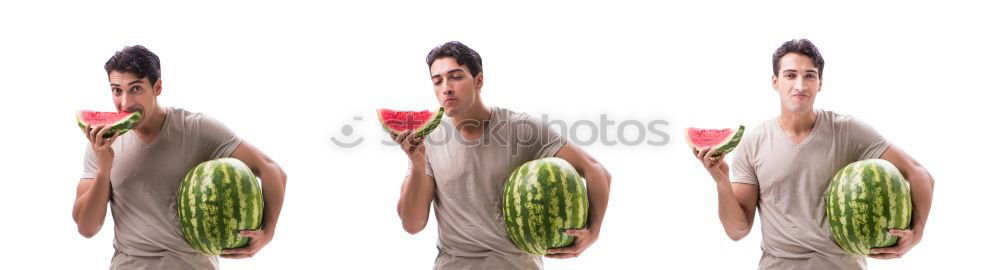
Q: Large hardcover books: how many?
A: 0